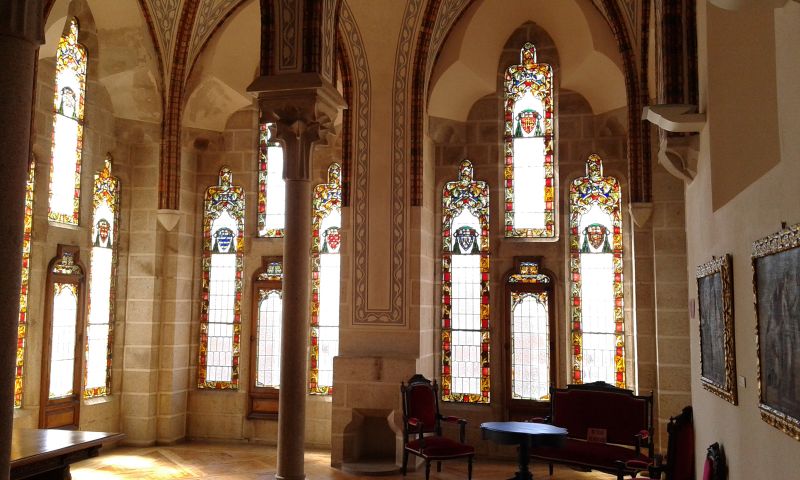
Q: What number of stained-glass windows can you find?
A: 12